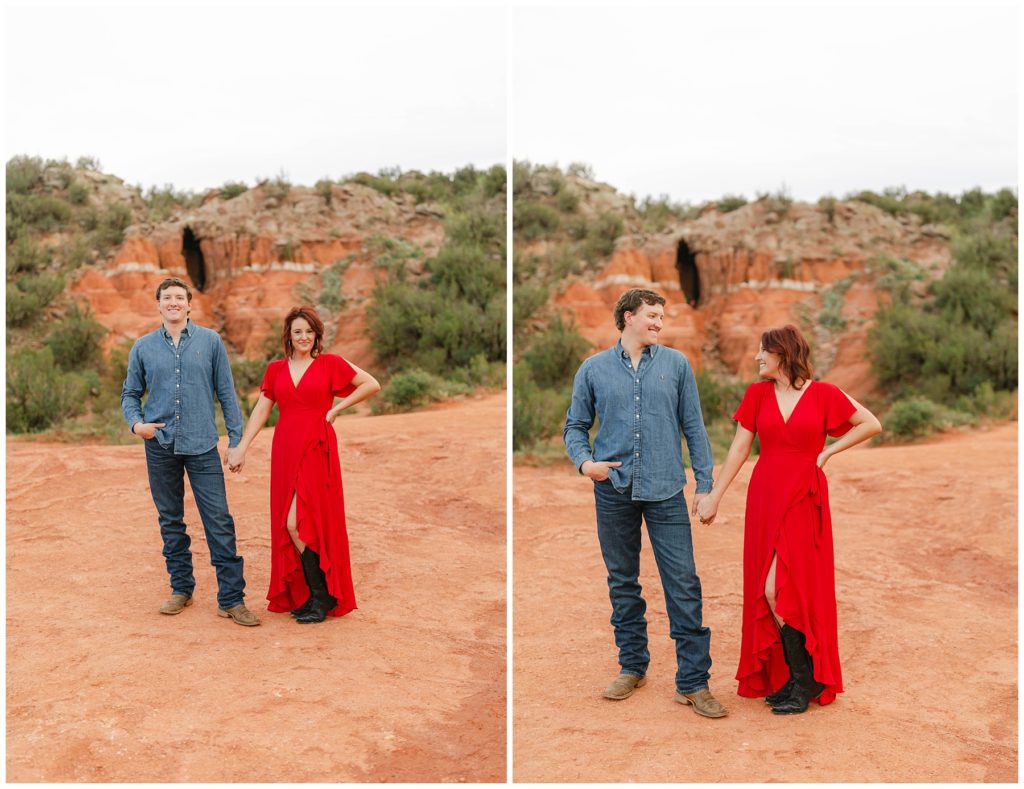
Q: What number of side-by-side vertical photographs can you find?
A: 2